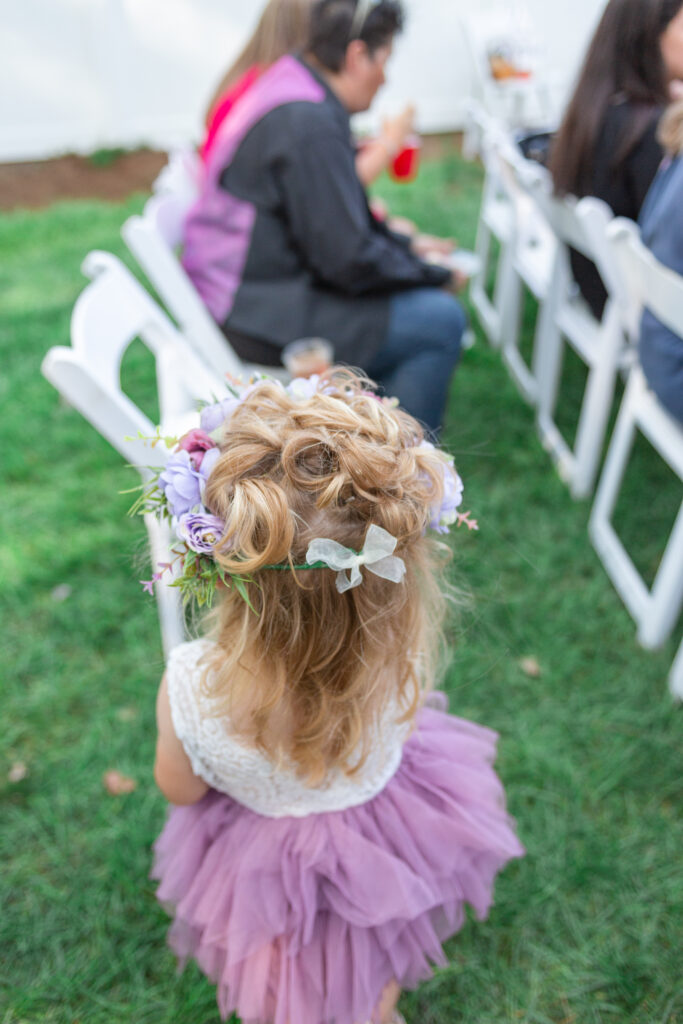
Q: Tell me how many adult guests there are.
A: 4